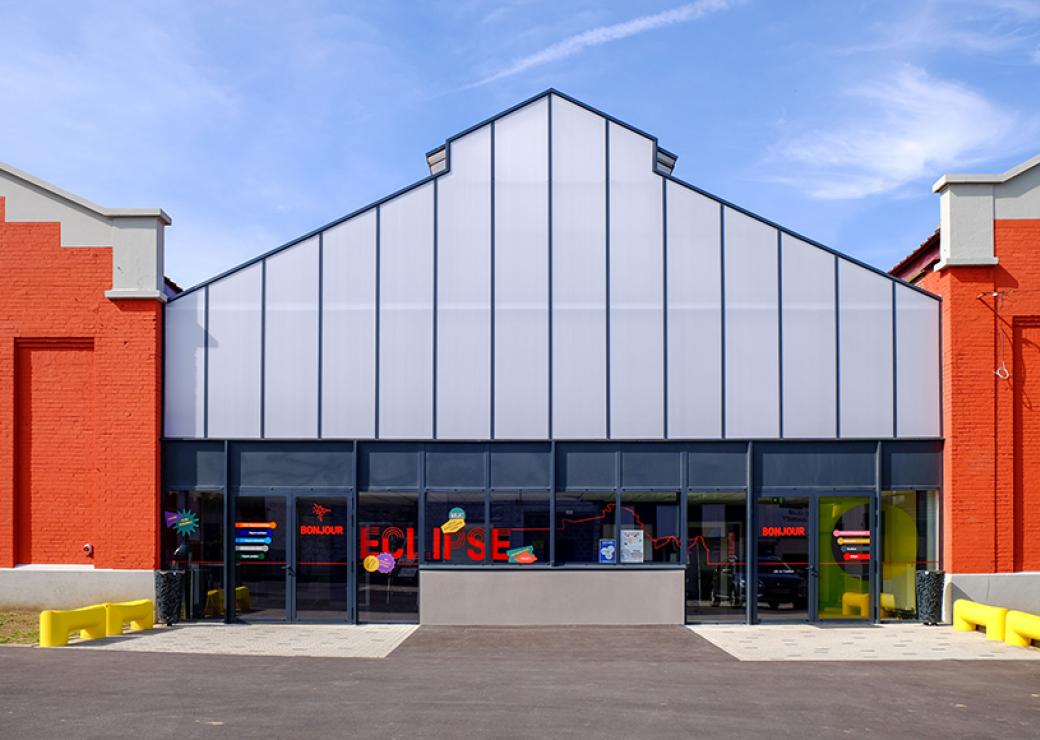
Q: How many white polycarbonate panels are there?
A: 14